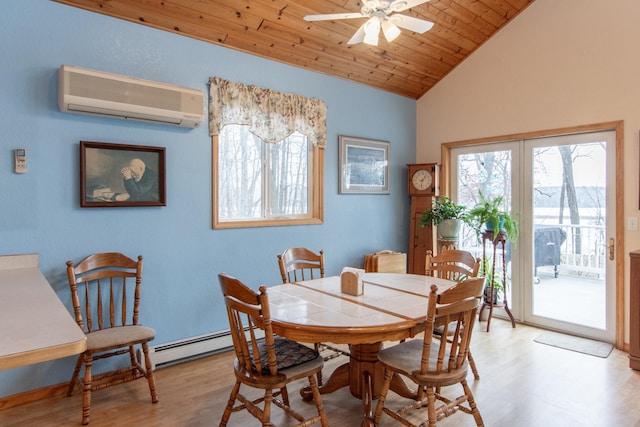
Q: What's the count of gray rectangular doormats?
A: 1